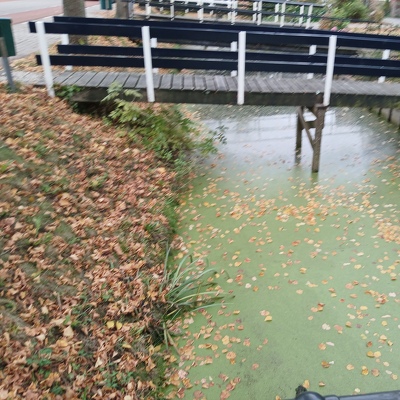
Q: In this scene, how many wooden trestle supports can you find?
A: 1